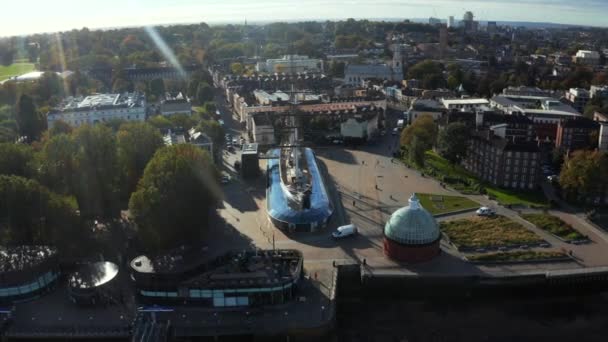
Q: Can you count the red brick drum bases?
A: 1